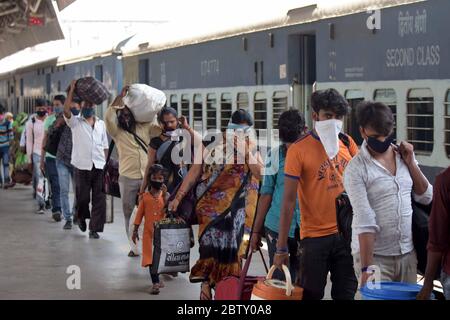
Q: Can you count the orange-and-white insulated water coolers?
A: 1